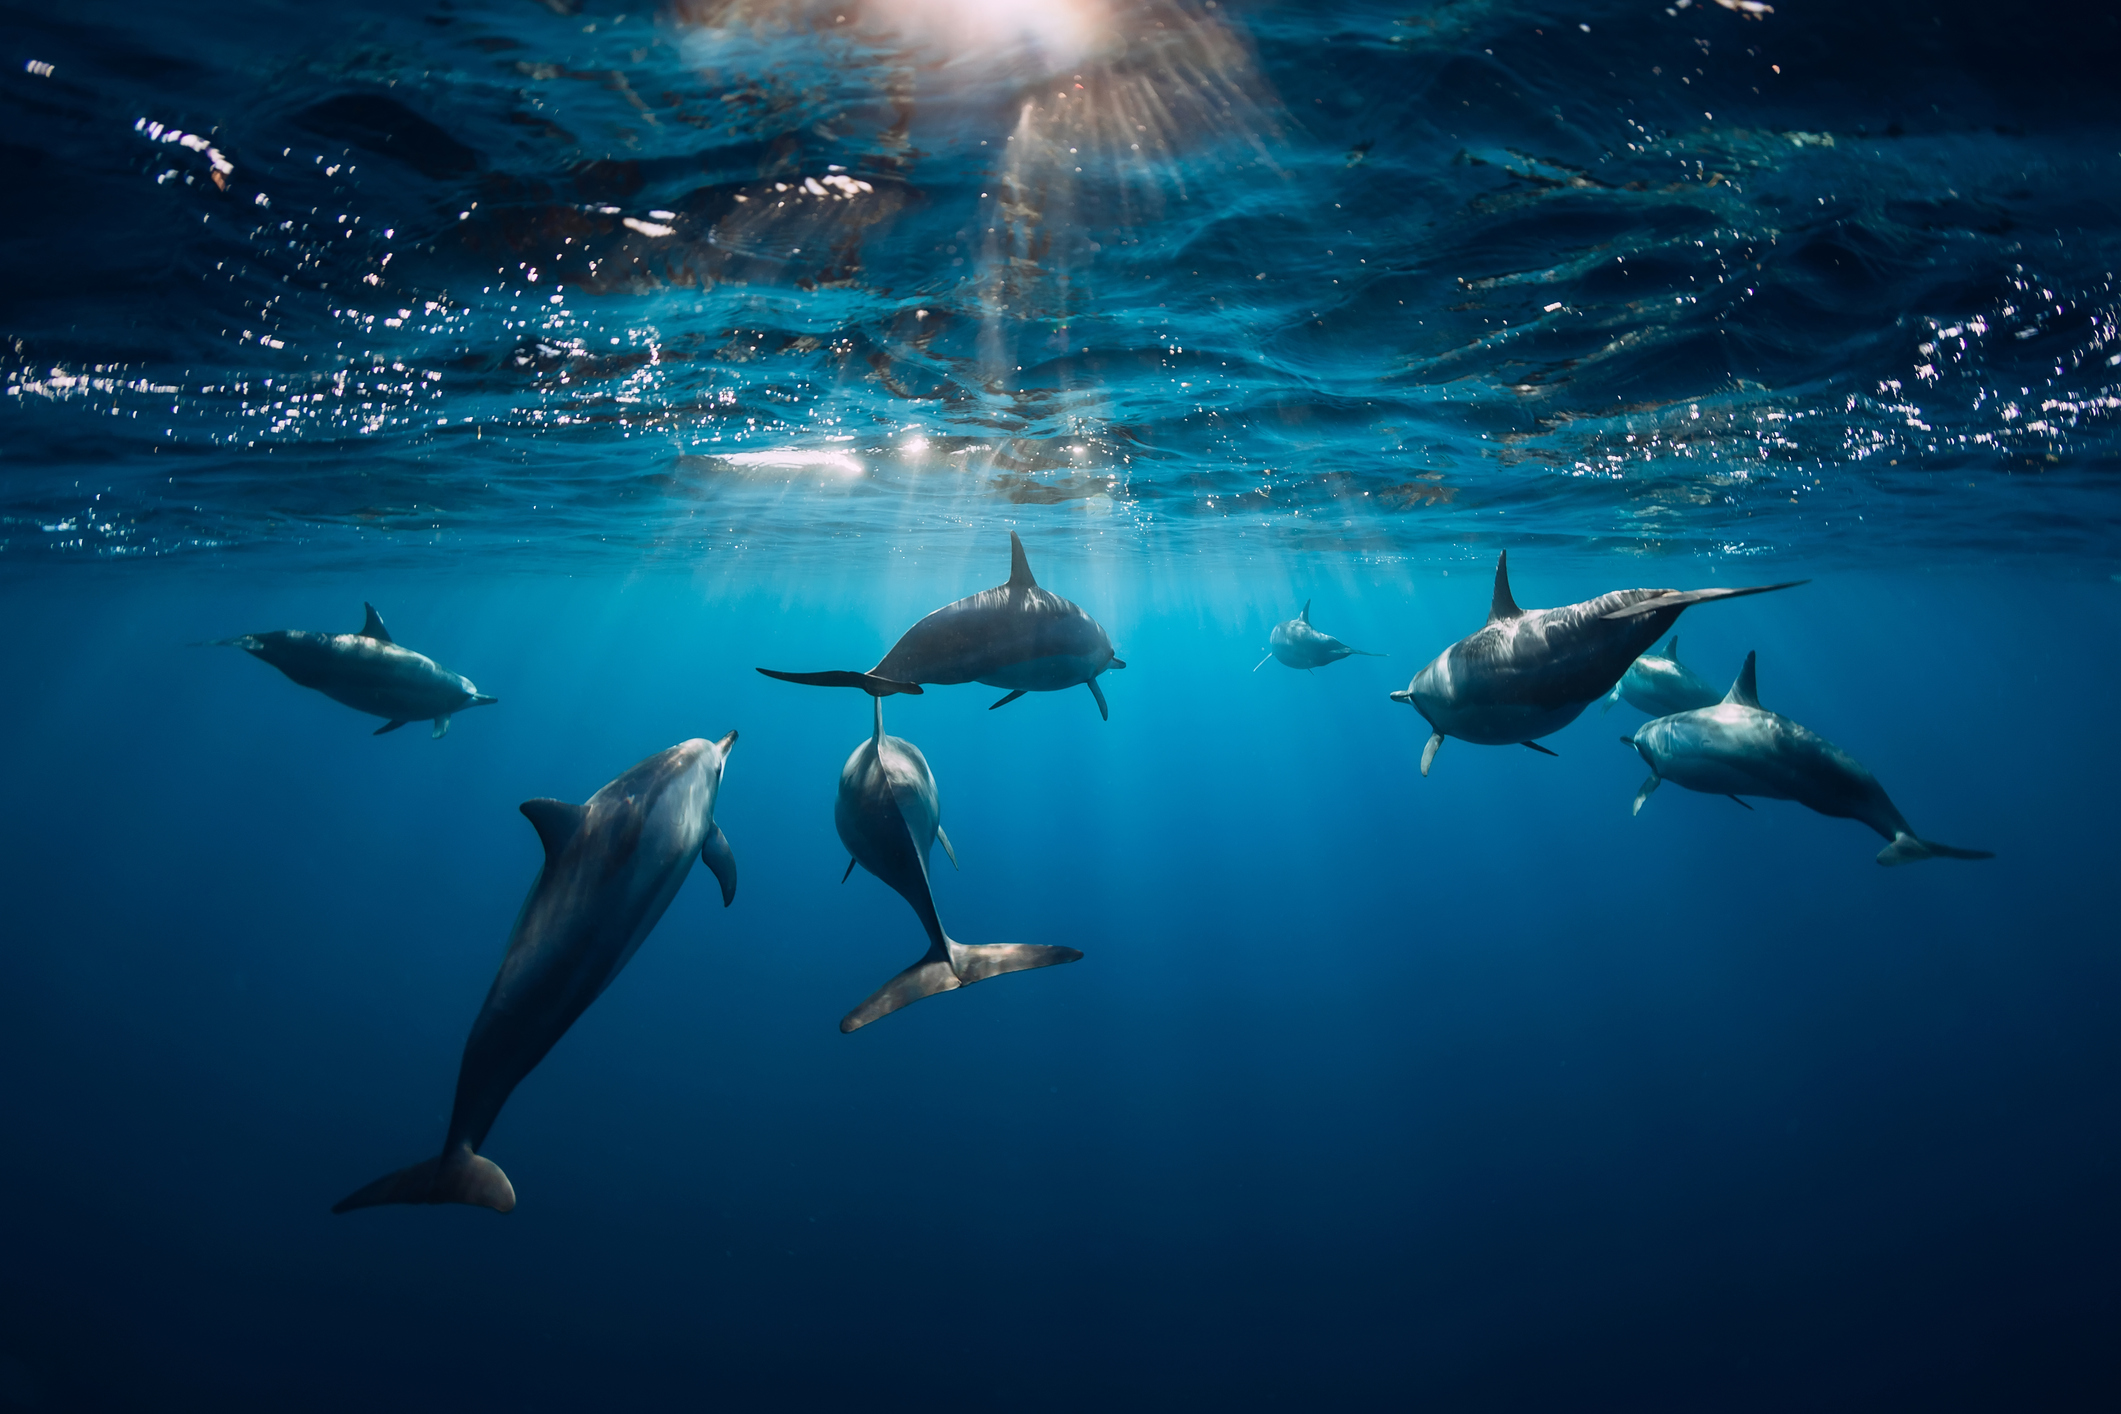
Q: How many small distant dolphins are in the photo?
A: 1